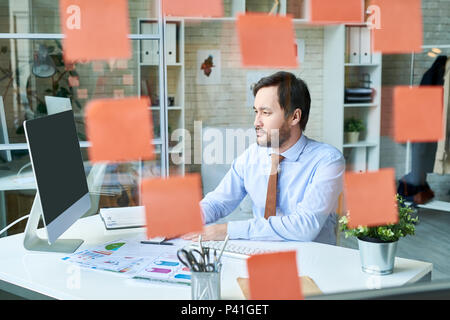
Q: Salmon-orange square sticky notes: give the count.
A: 10